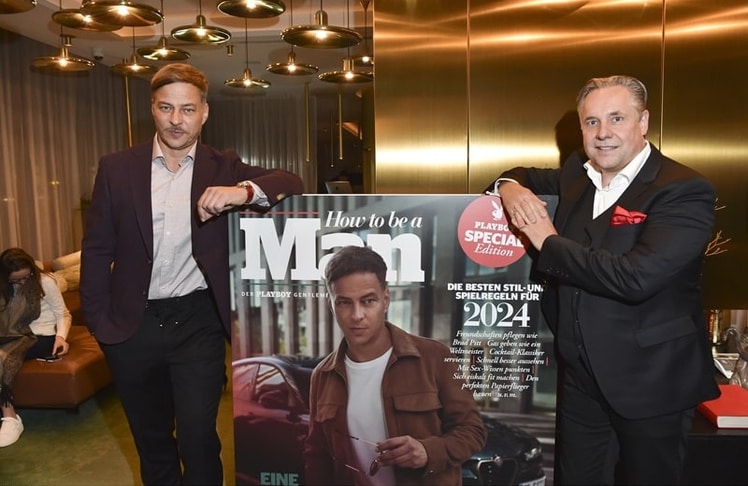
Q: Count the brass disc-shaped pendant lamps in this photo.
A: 13